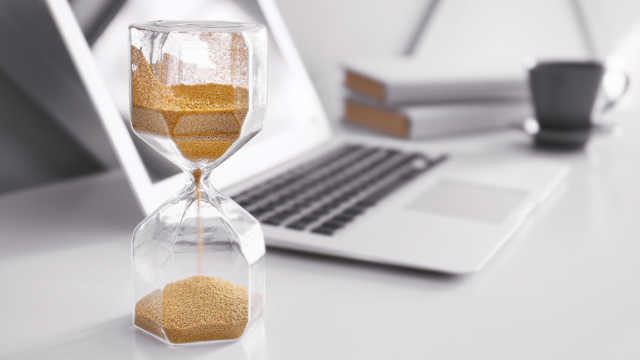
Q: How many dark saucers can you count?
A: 1